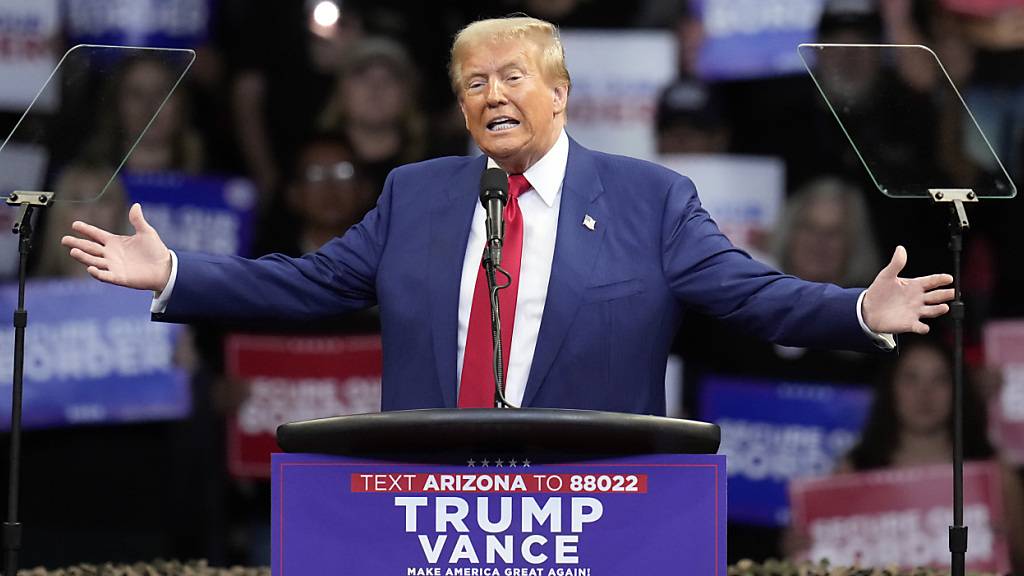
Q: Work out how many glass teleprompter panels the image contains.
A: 2